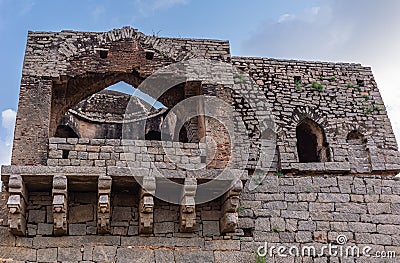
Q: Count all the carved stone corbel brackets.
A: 6